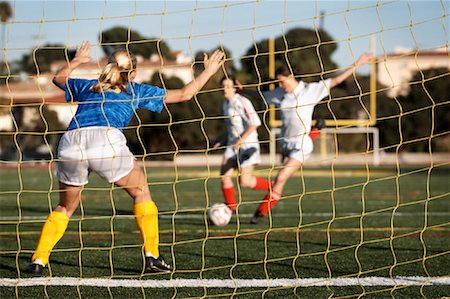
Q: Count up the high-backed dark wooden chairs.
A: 0